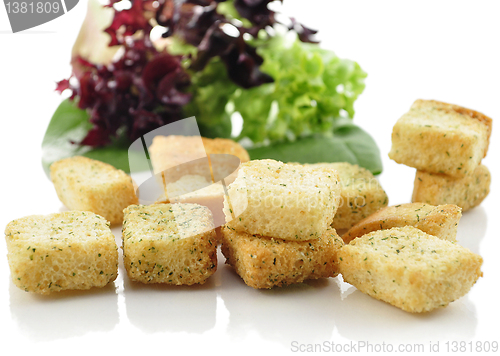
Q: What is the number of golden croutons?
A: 12